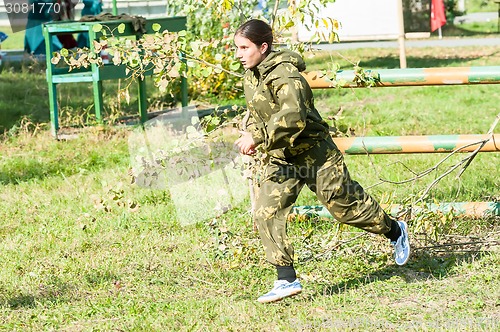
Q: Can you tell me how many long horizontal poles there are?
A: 3